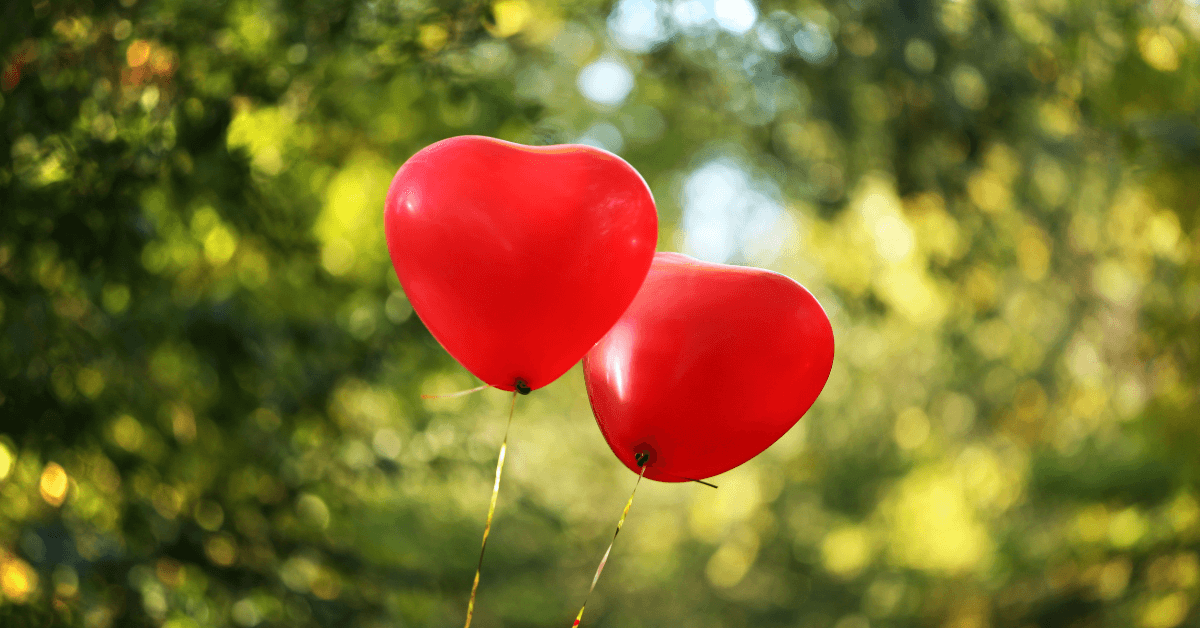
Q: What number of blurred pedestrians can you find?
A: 0